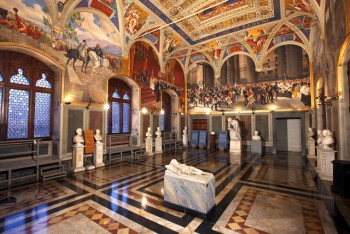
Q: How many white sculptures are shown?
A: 11